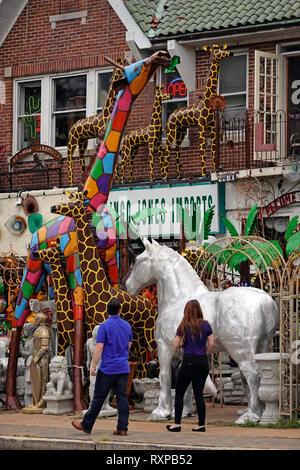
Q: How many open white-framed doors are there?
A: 1